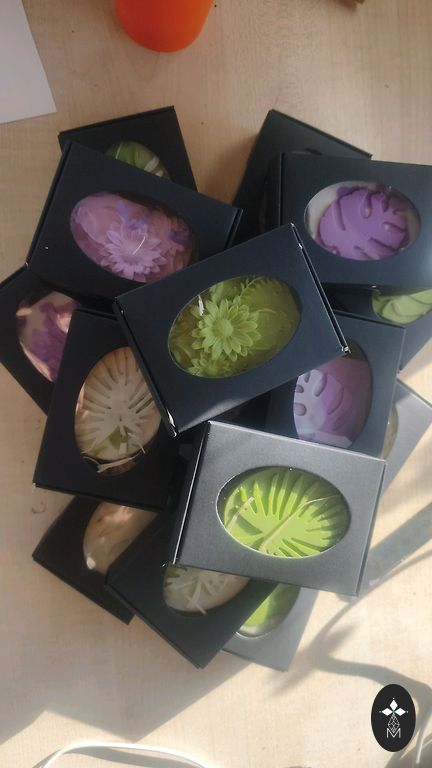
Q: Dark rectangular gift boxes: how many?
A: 14